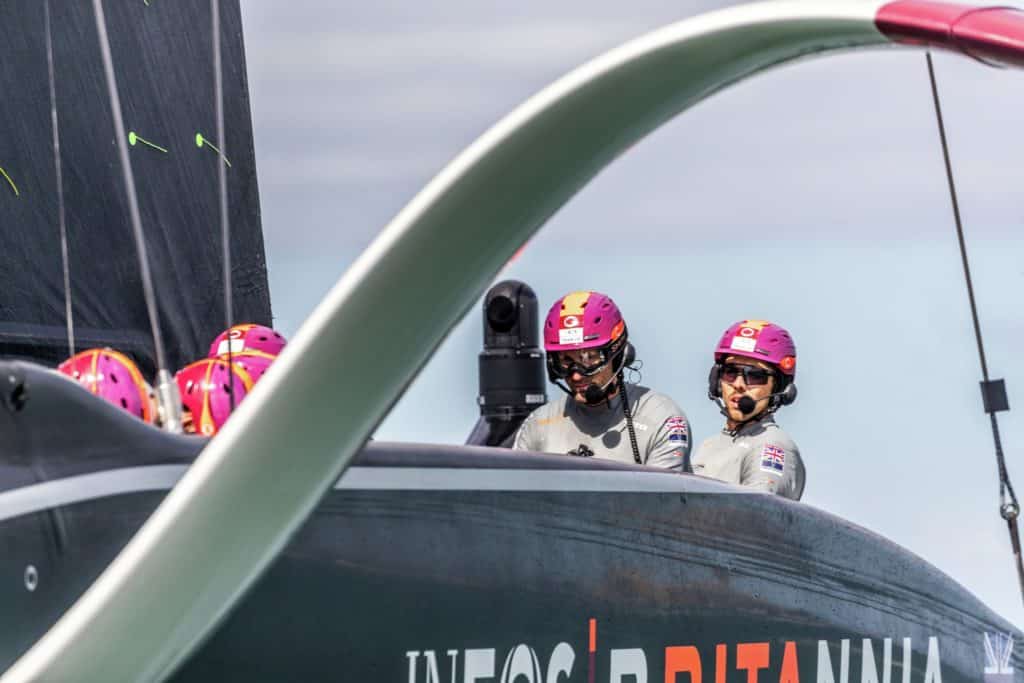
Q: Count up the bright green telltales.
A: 3